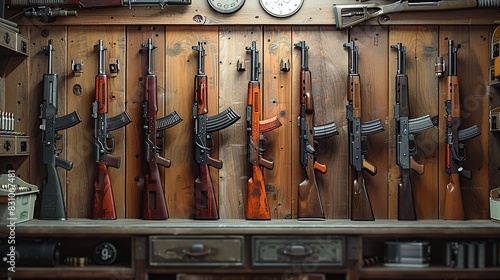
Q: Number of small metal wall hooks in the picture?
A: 5